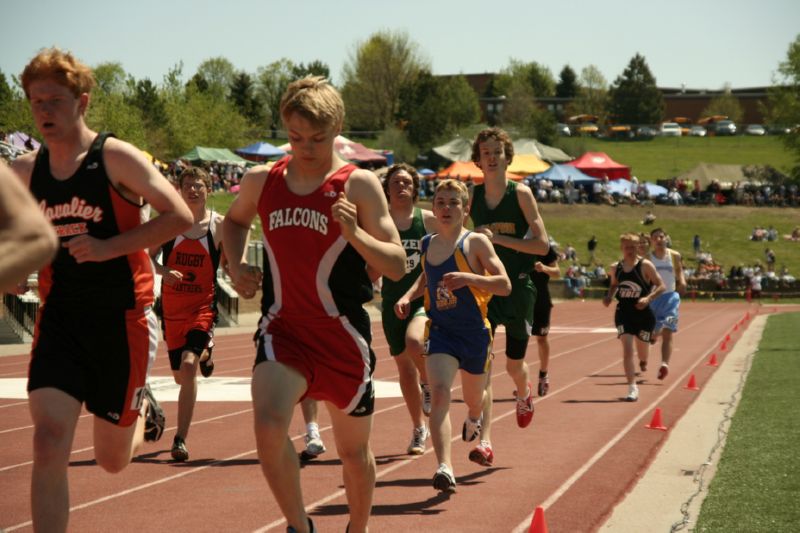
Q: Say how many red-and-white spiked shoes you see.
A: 2